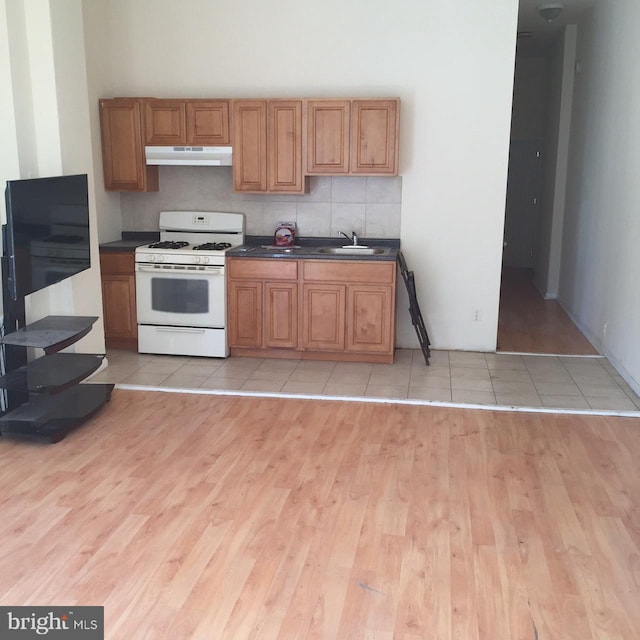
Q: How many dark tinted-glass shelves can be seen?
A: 3